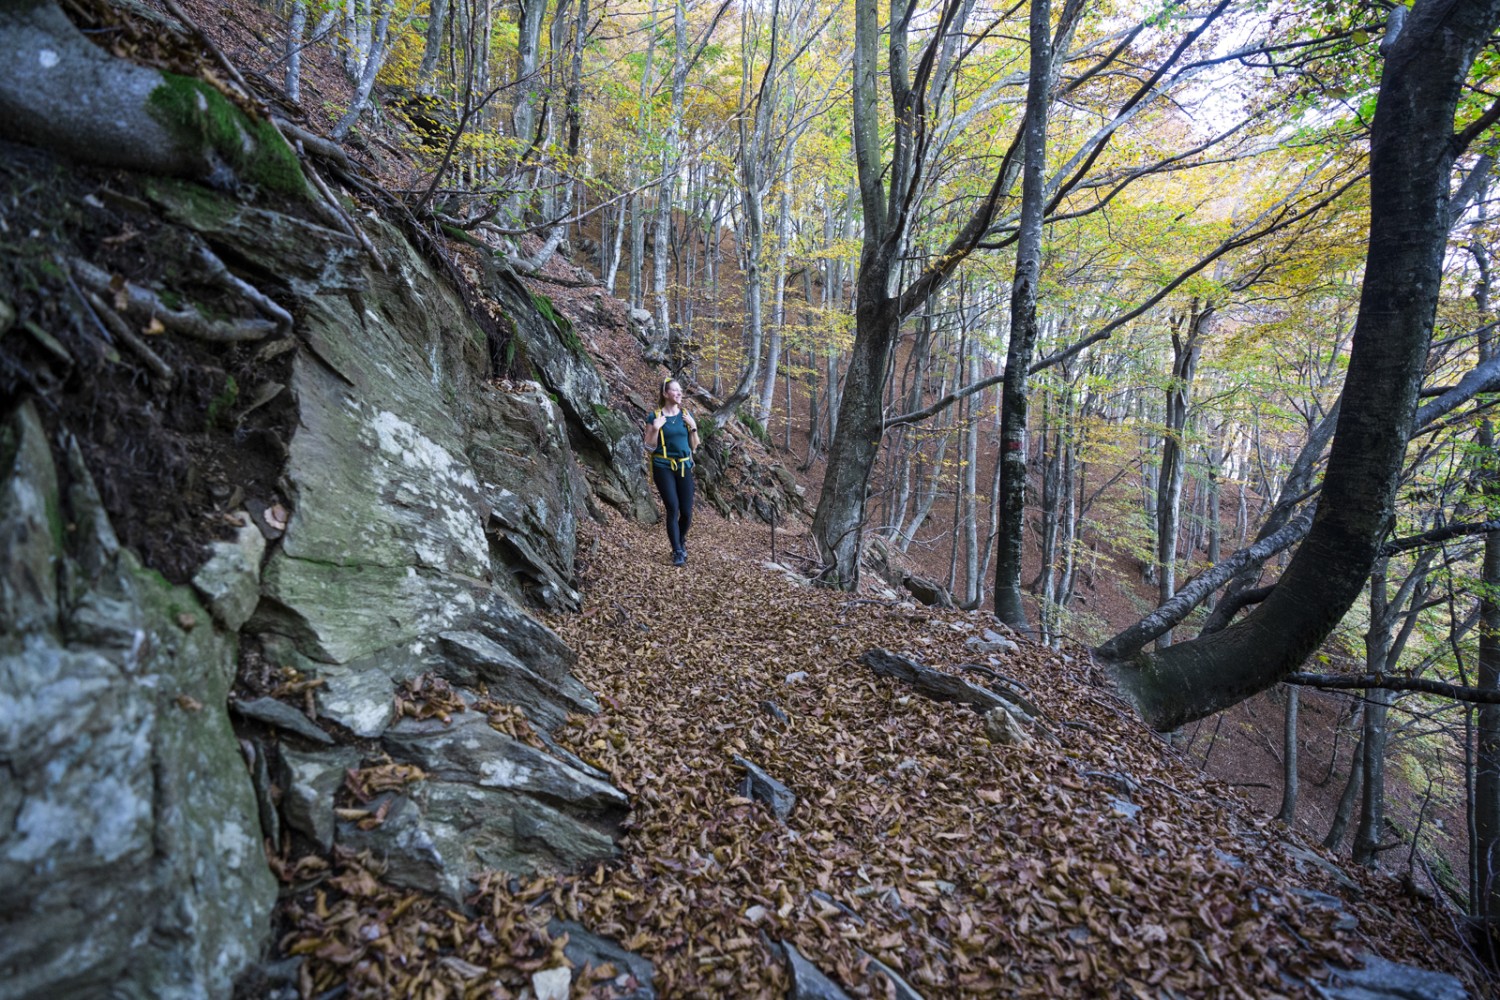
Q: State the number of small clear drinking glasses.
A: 0